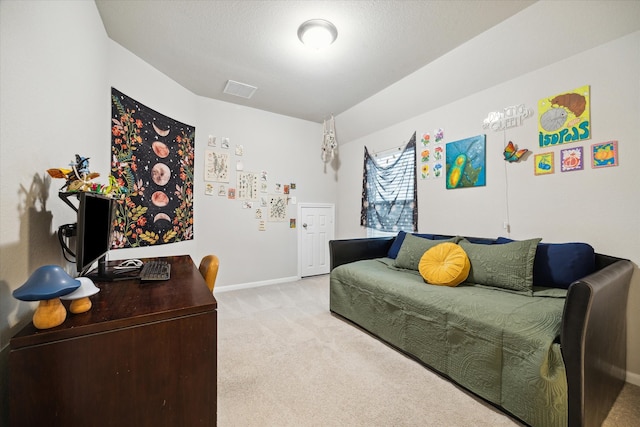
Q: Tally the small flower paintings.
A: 6